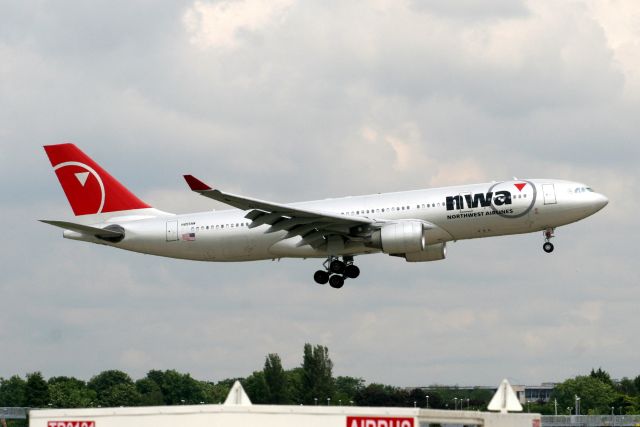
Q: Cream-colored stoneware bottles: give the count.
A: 0